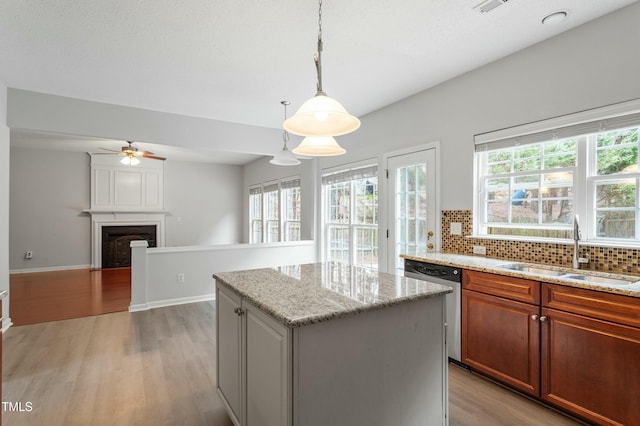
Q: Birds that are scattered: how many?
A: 0